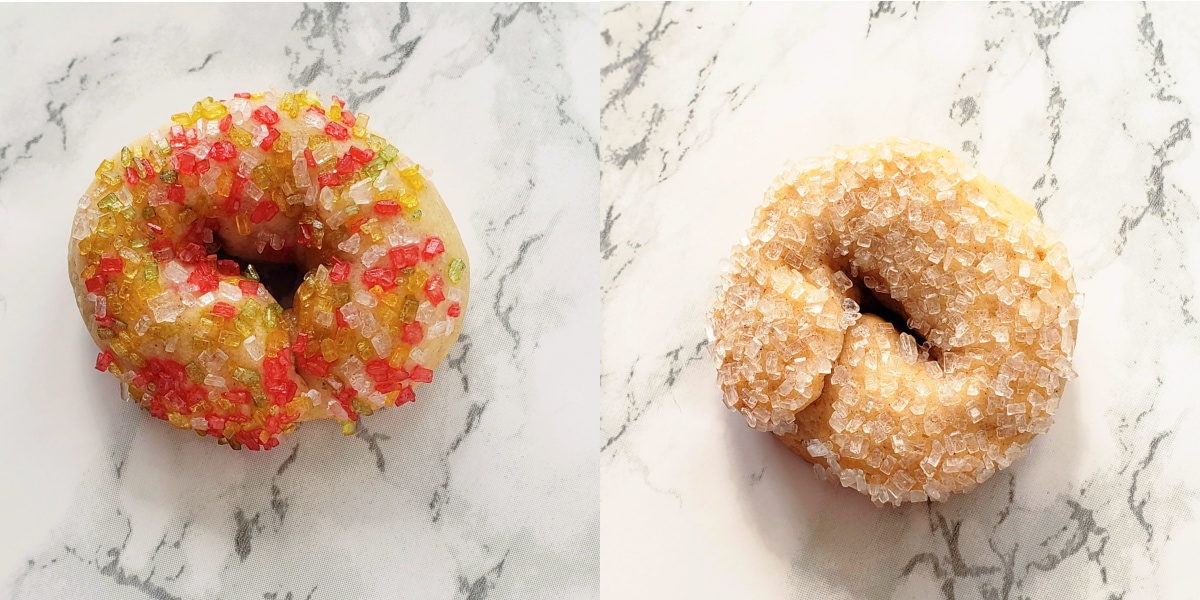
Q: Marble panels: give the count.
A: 2